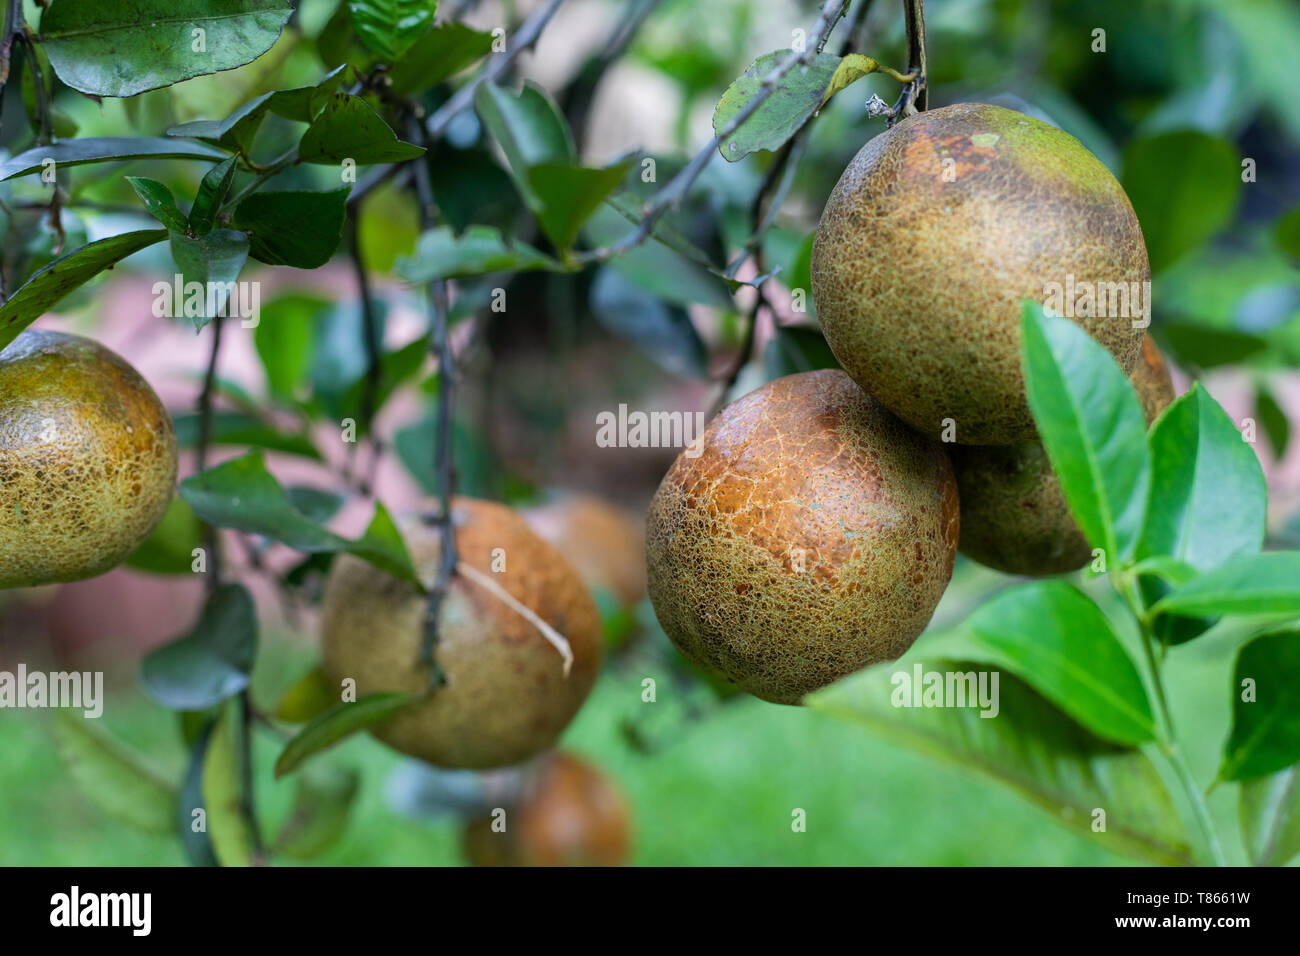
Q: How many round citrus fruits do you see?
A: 7